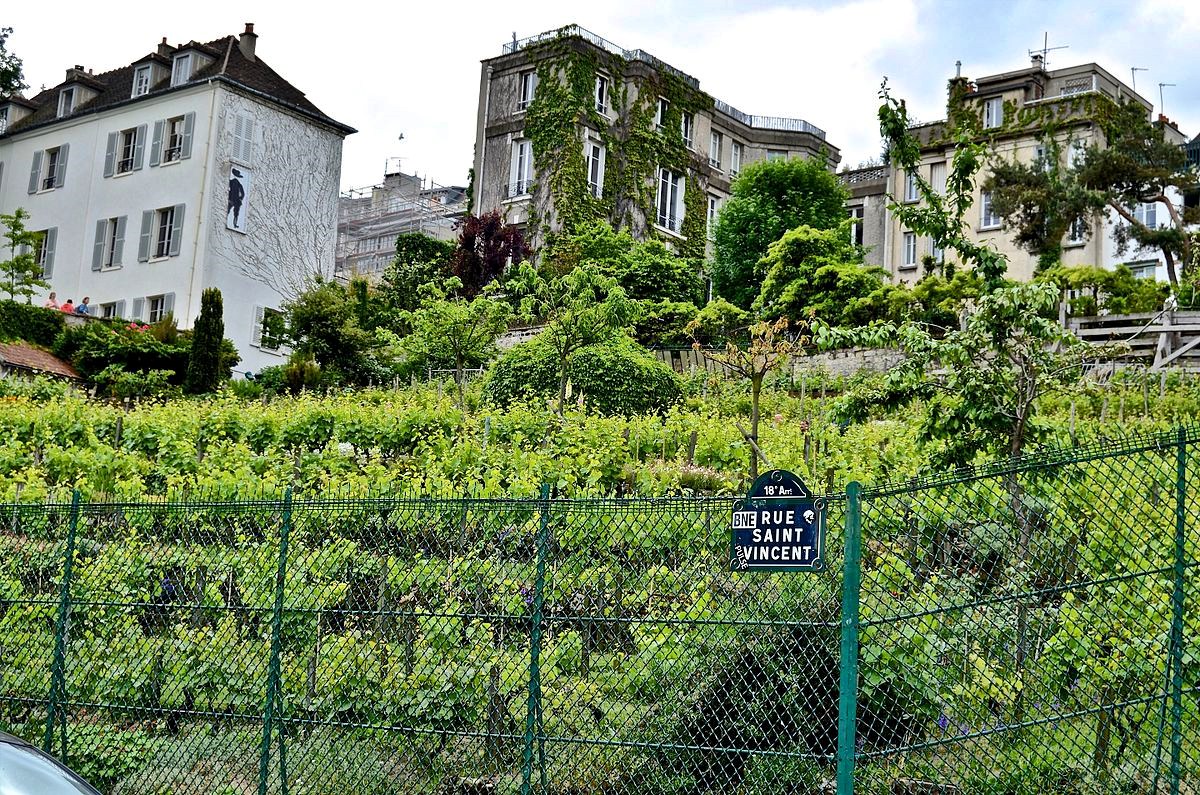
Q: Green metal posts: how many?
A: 5